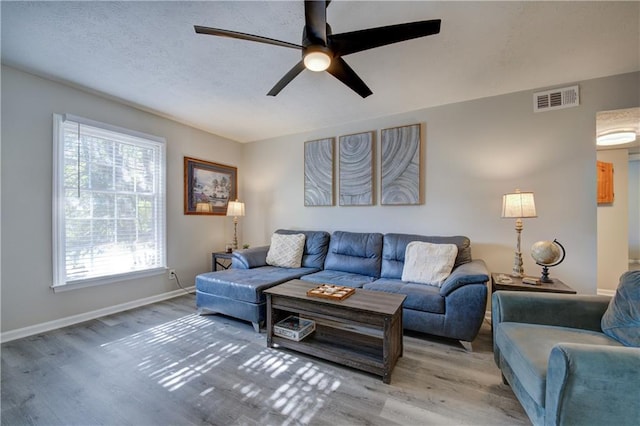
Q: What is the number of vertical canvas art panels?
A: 3